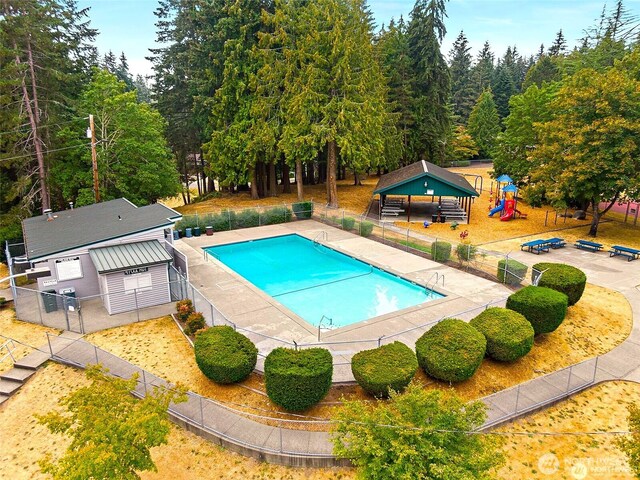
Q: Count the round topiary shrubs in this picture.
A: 7